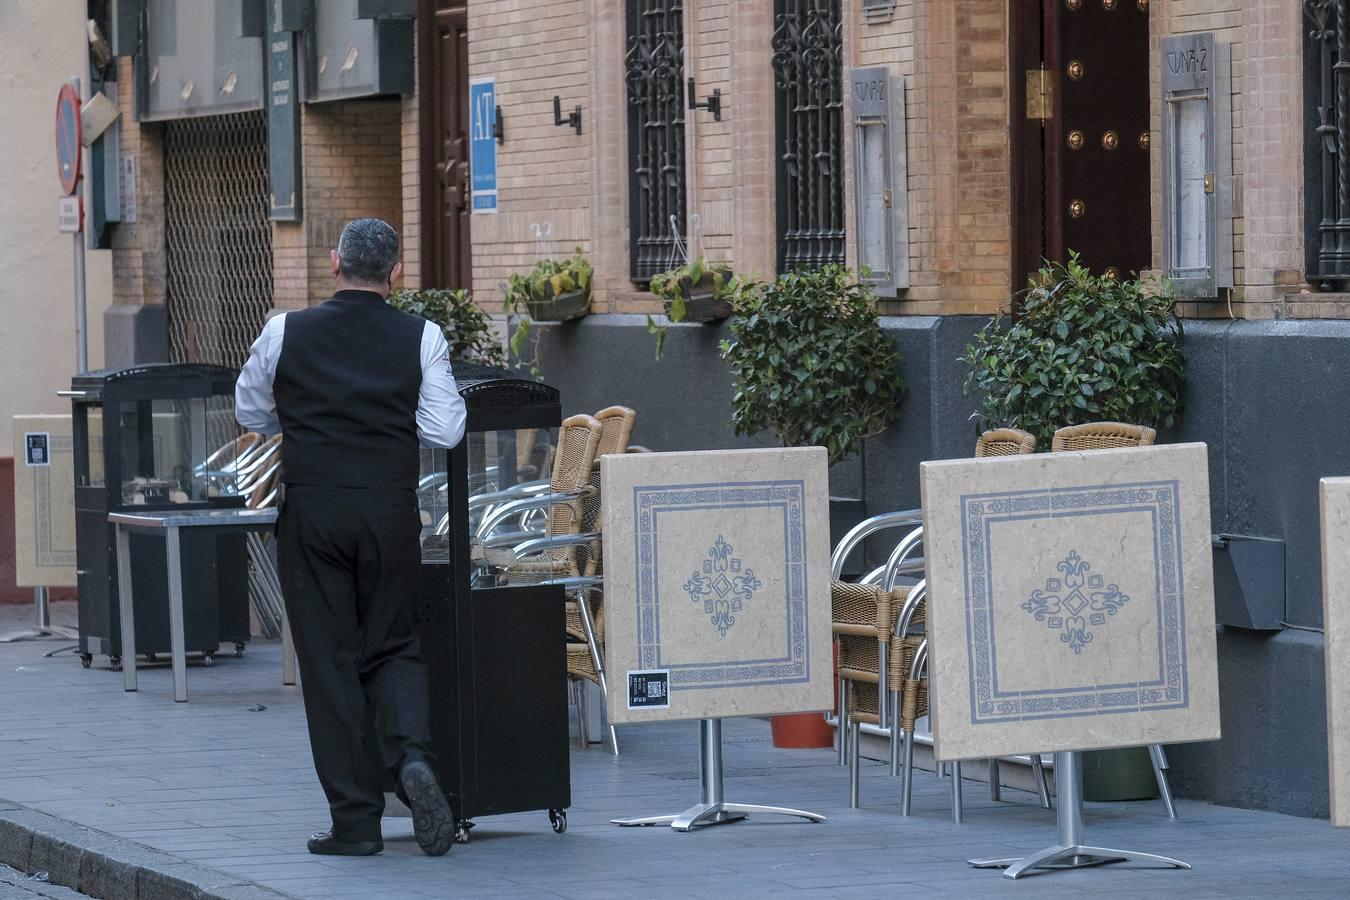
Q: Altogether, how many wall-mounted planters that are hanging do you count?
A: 2